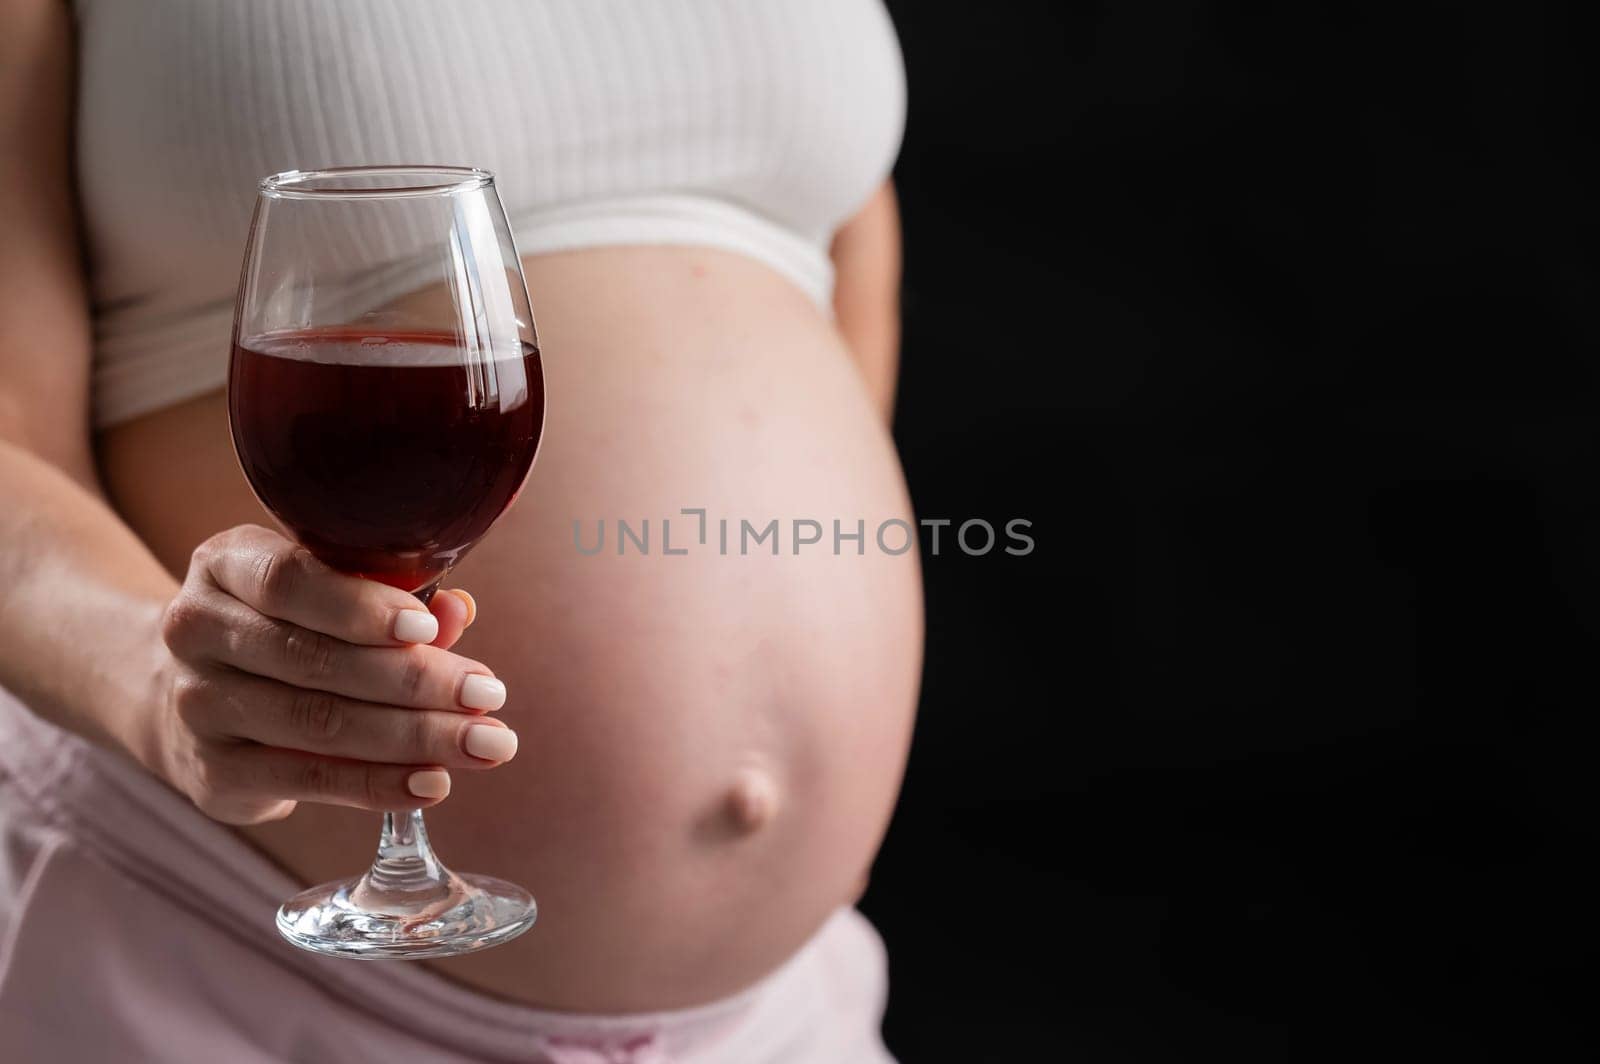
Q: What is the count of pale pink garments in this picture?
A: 1